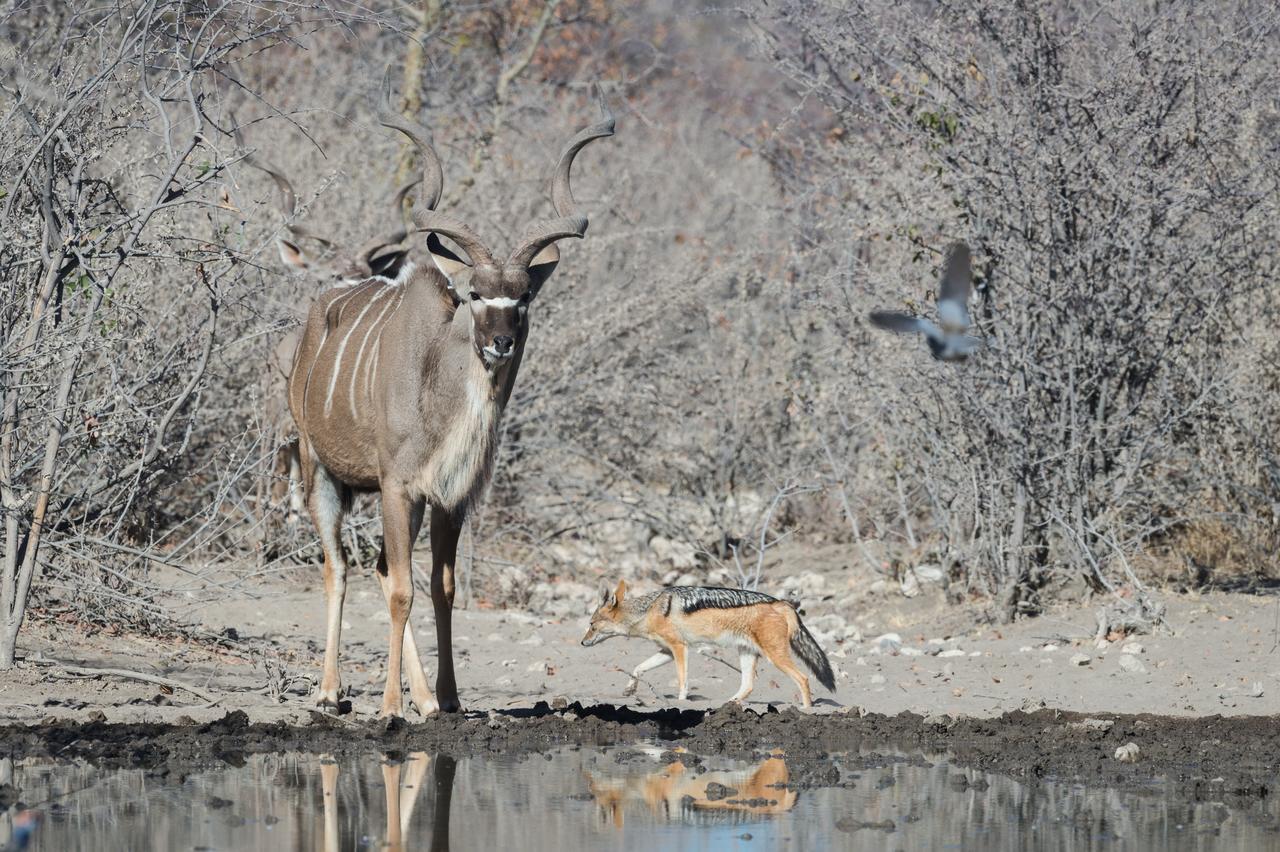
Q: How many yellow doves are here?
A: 0